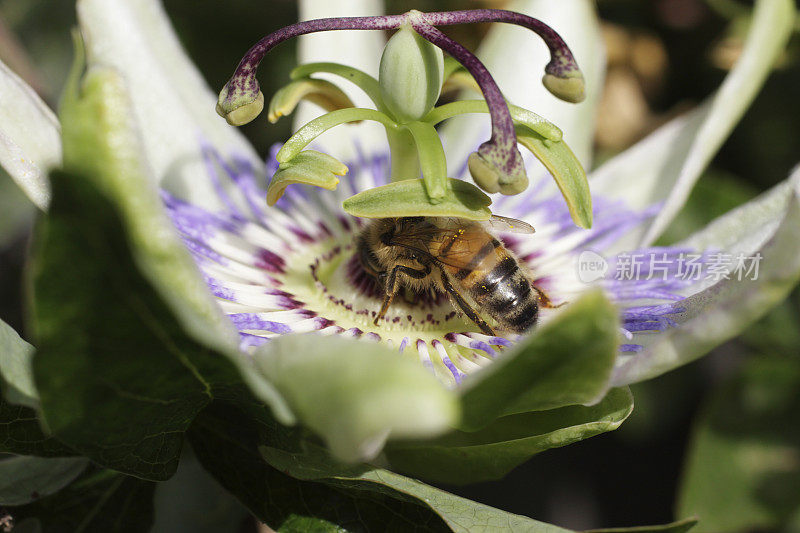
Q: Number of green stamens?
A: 5